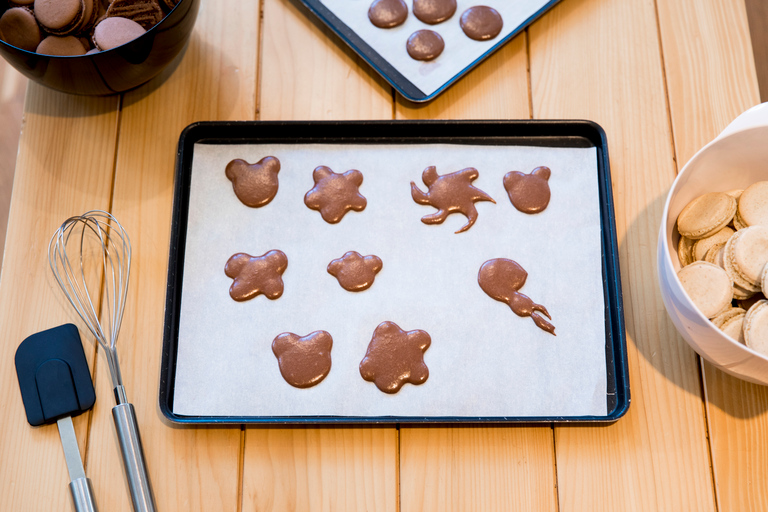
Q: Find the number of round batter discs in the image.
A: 4